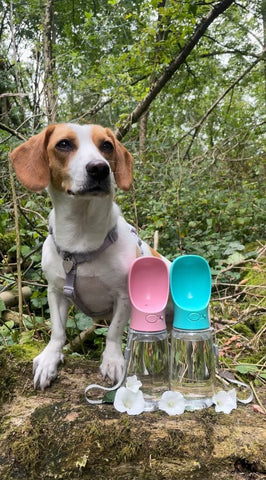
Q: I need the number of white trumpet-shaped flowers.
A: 4